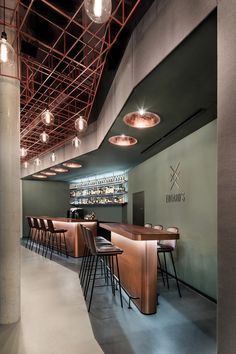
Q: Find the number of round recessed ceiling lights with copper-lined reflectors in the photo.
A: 6